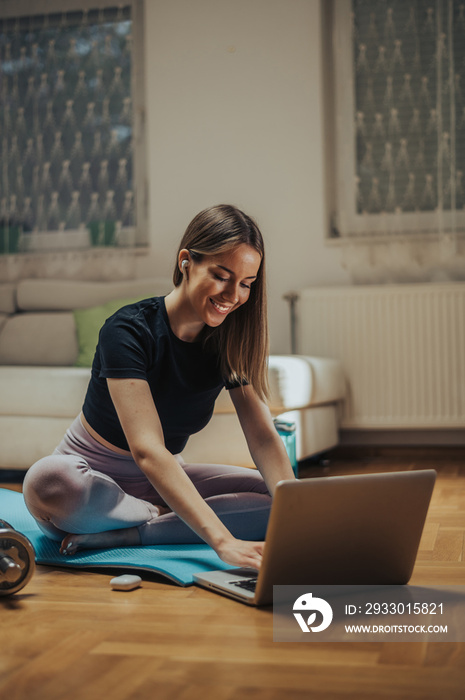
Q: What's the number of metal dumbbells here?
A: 1